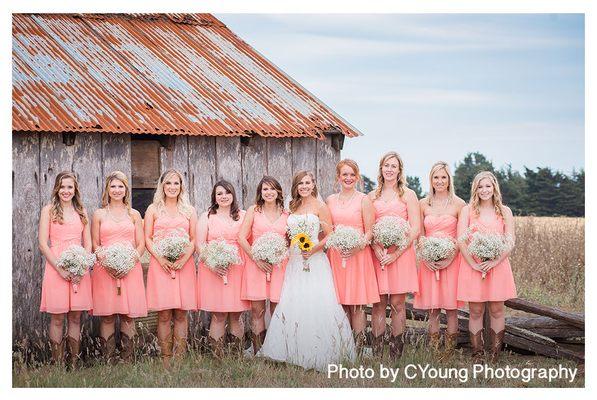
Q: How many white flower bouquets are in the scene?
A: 9